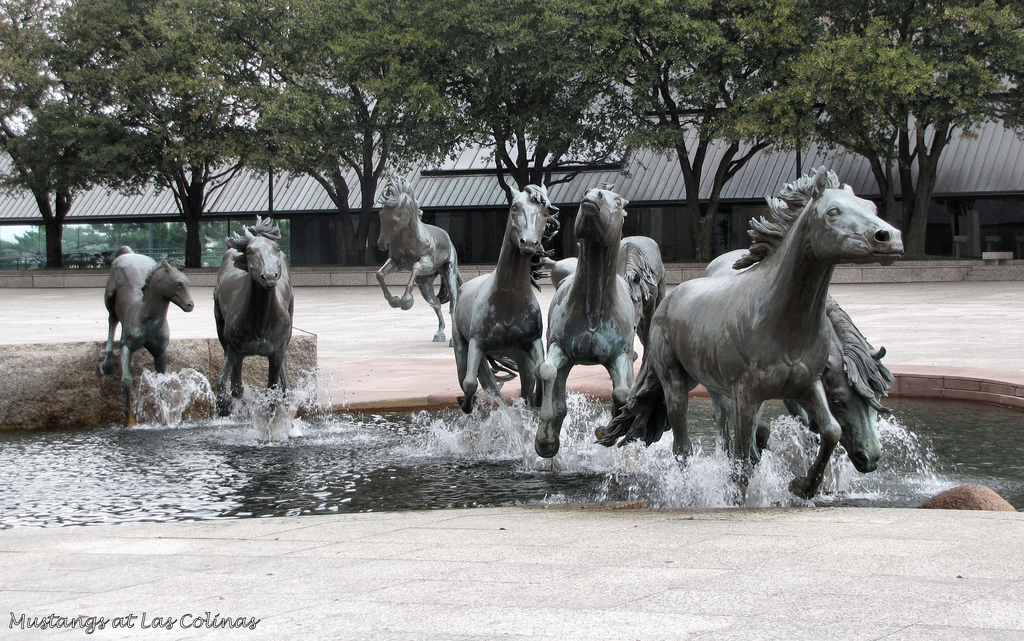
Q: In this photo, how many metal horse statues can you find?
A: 8